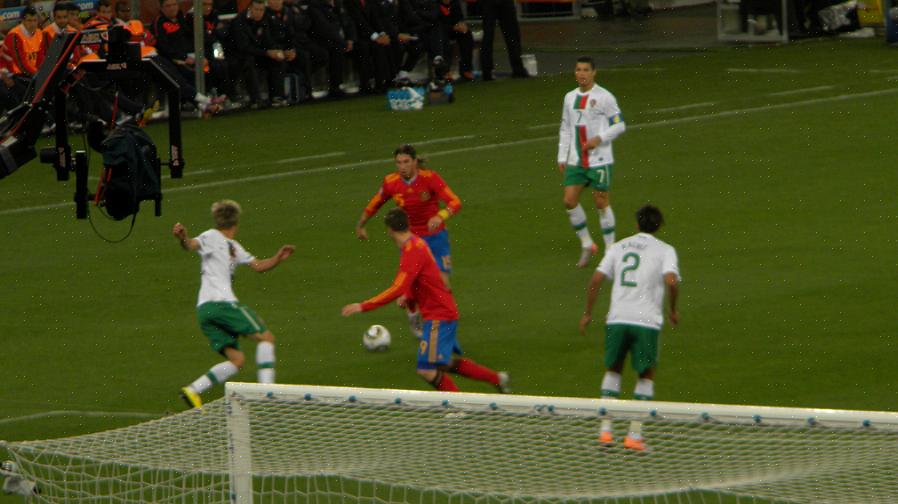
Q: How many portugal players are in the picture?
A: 3